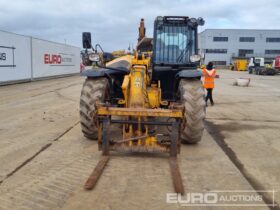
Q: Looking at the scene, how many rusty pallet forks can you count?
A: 2